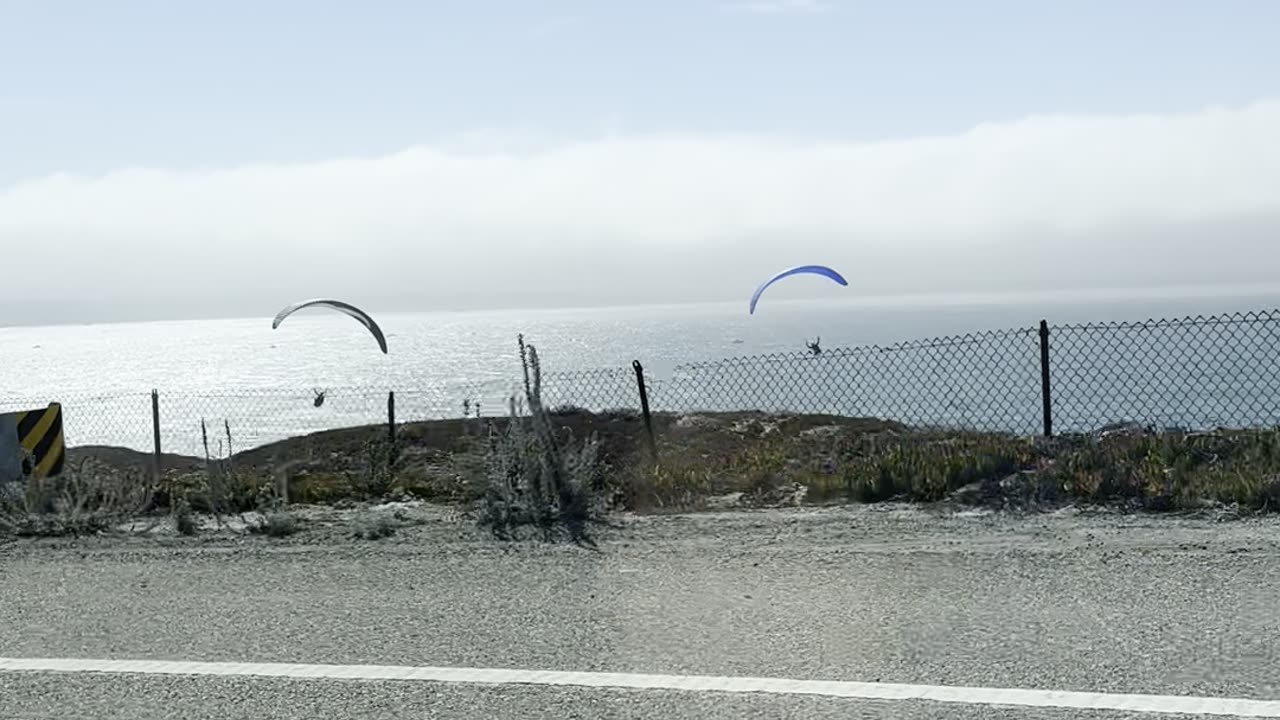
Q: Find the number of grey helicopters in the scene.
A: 0